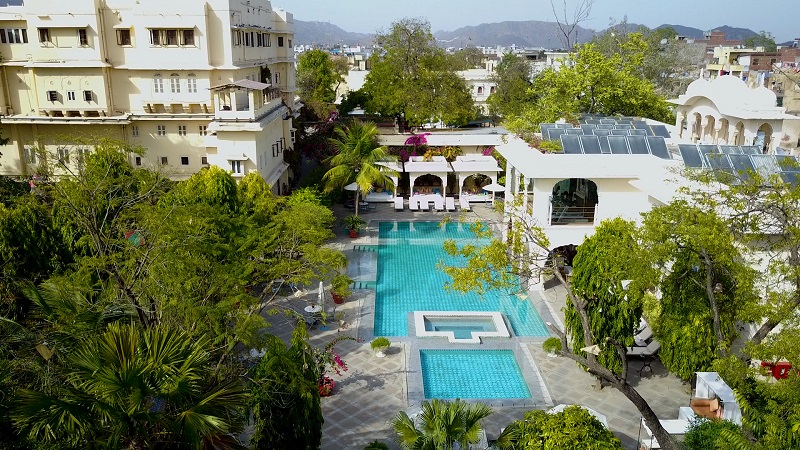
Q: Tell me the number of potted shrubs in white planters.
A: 2